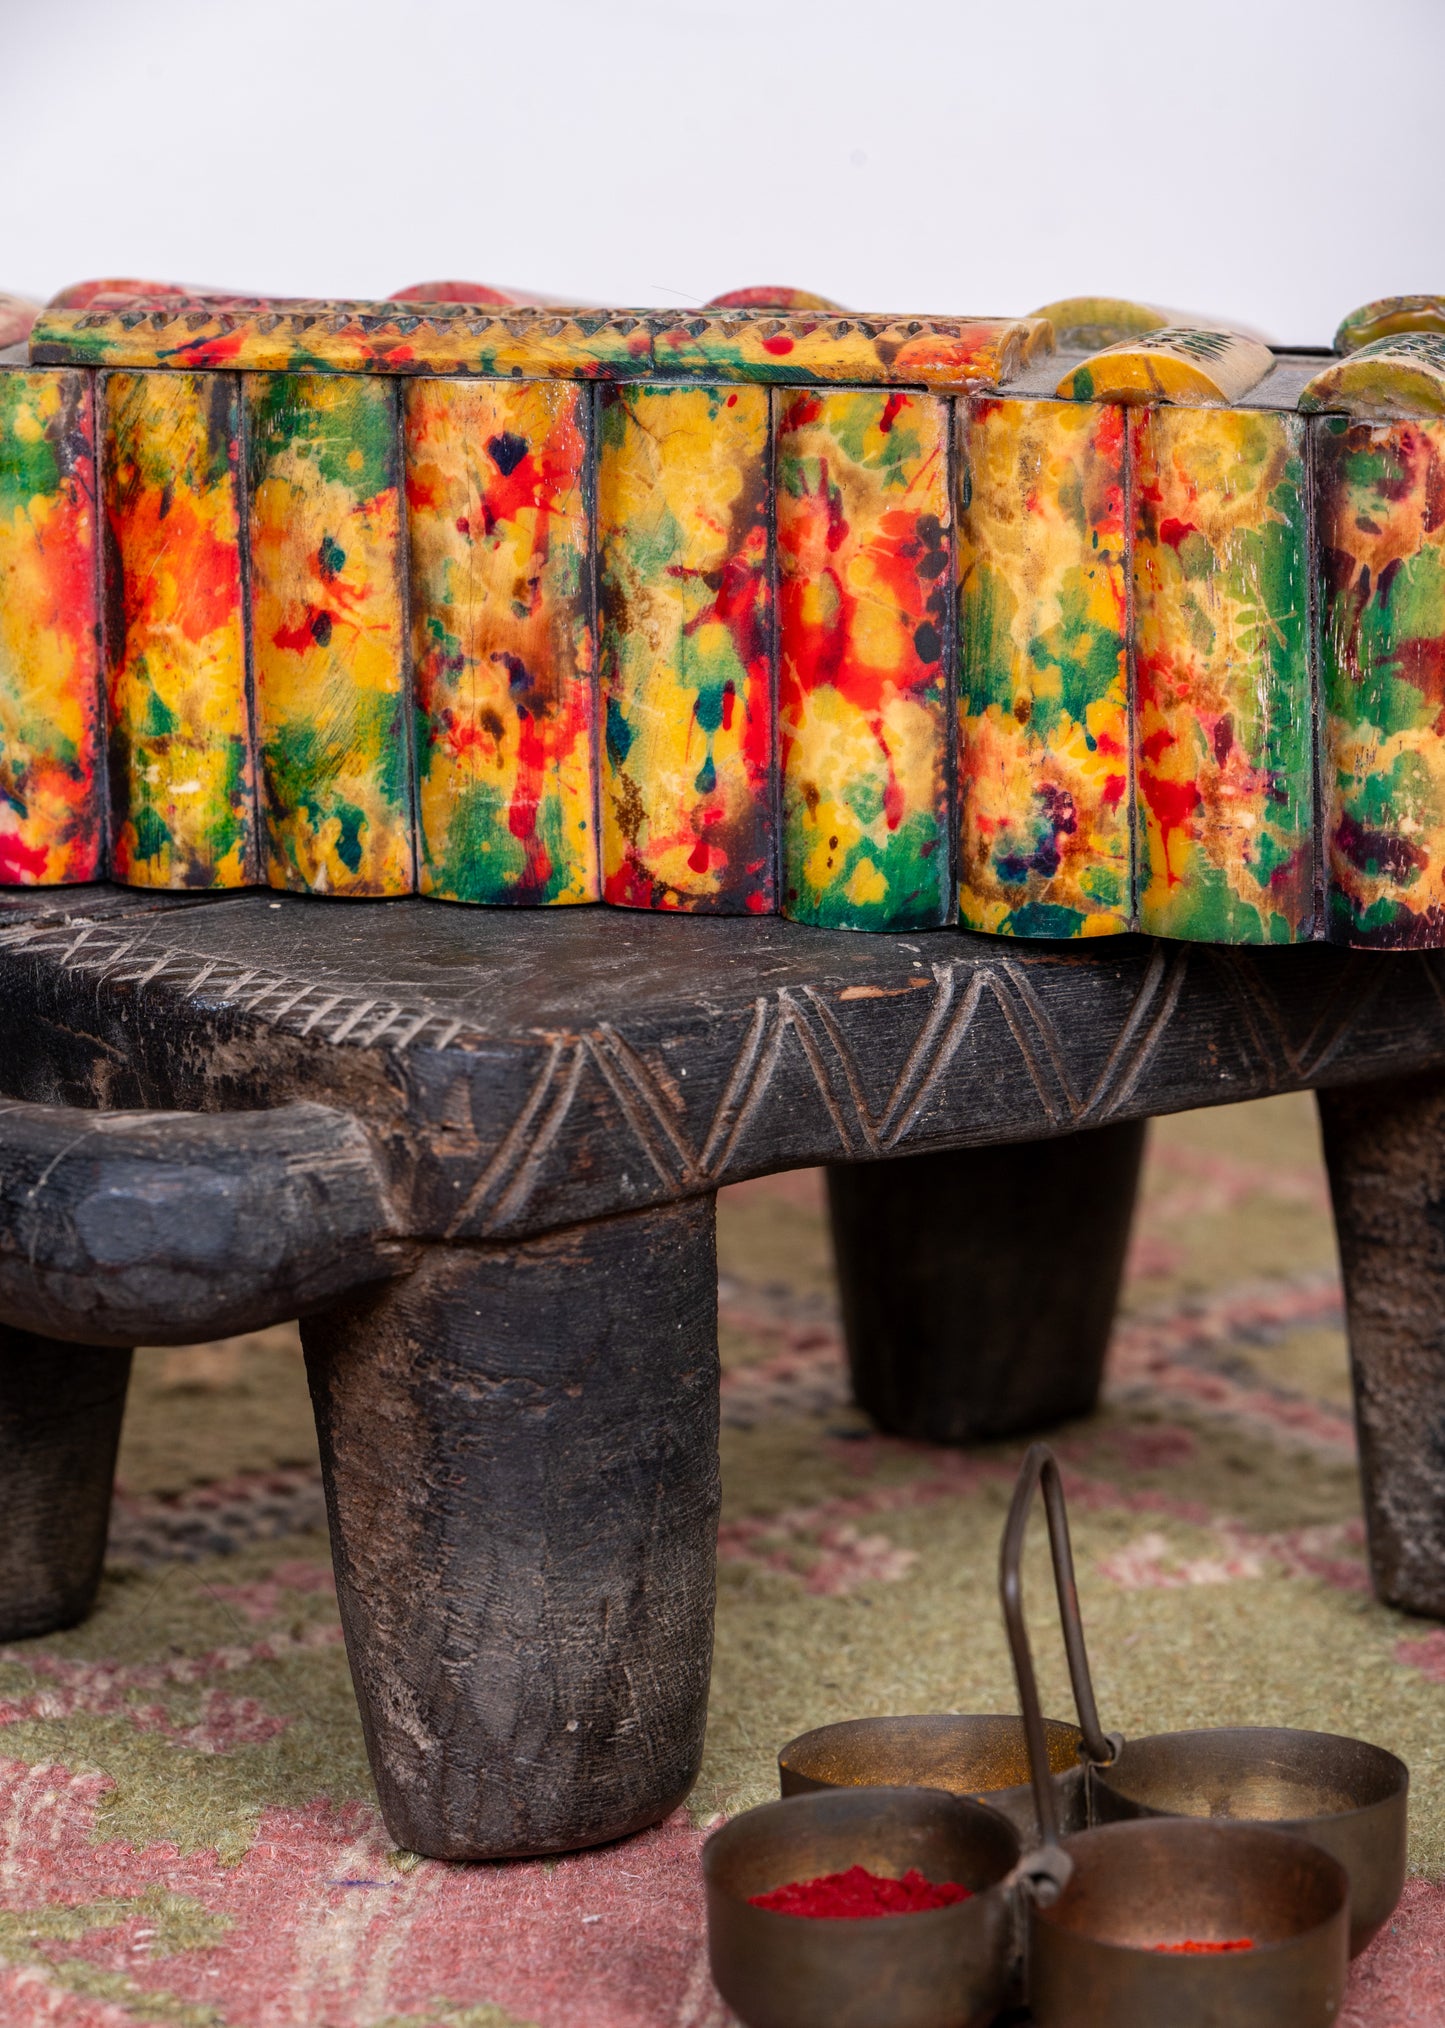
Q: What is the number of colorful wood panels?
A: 9